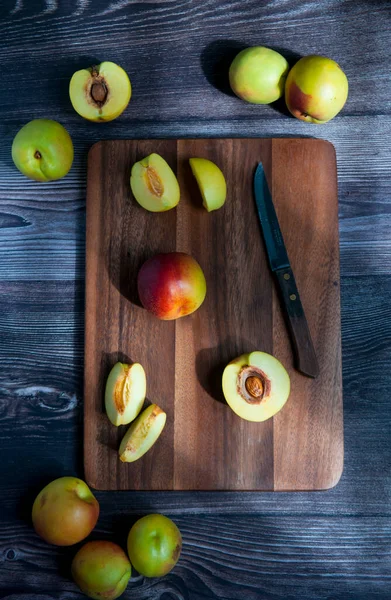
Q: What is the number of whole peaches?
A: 7